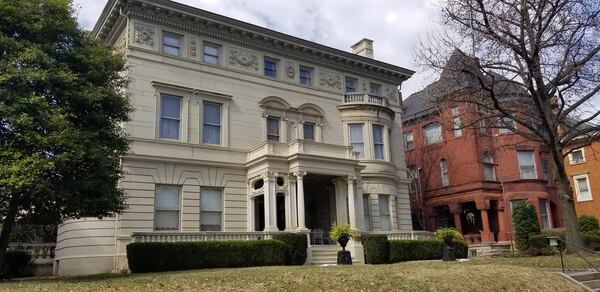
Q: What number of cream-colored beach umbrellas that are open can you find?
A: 0